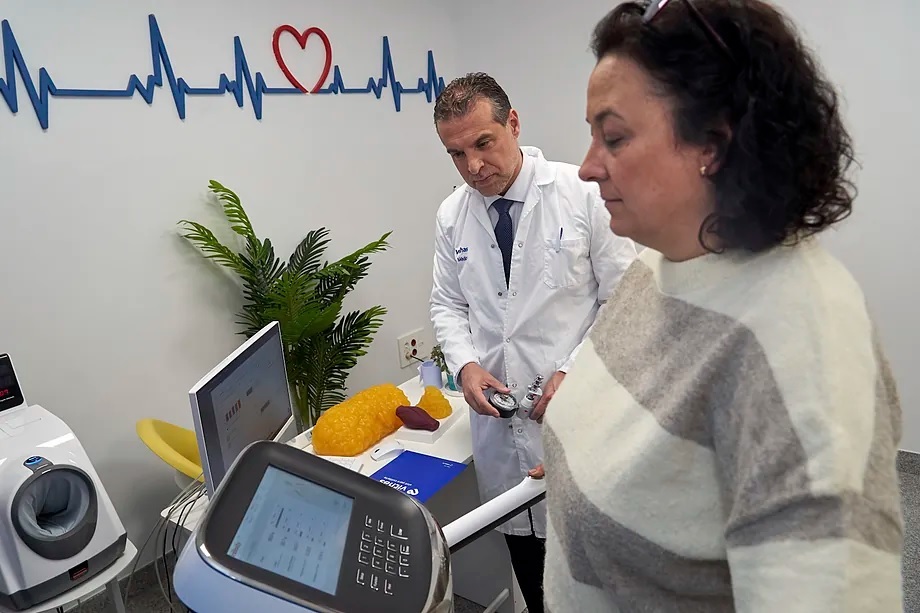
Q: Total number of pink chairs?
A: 0